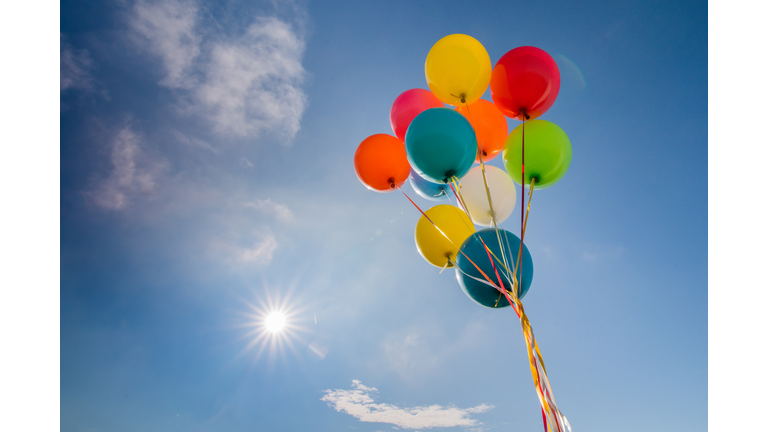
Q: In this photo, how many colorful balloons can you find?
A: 11